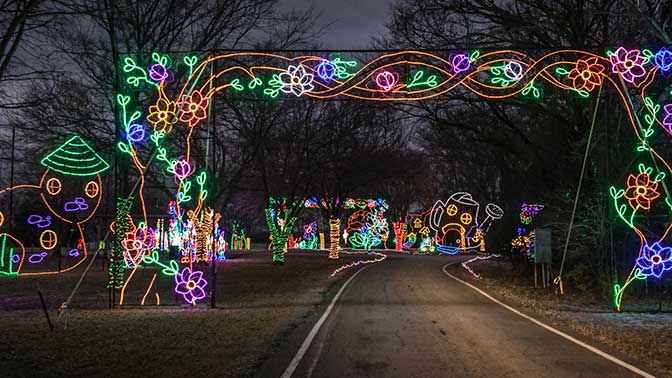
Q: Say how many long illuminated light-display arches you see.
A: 2